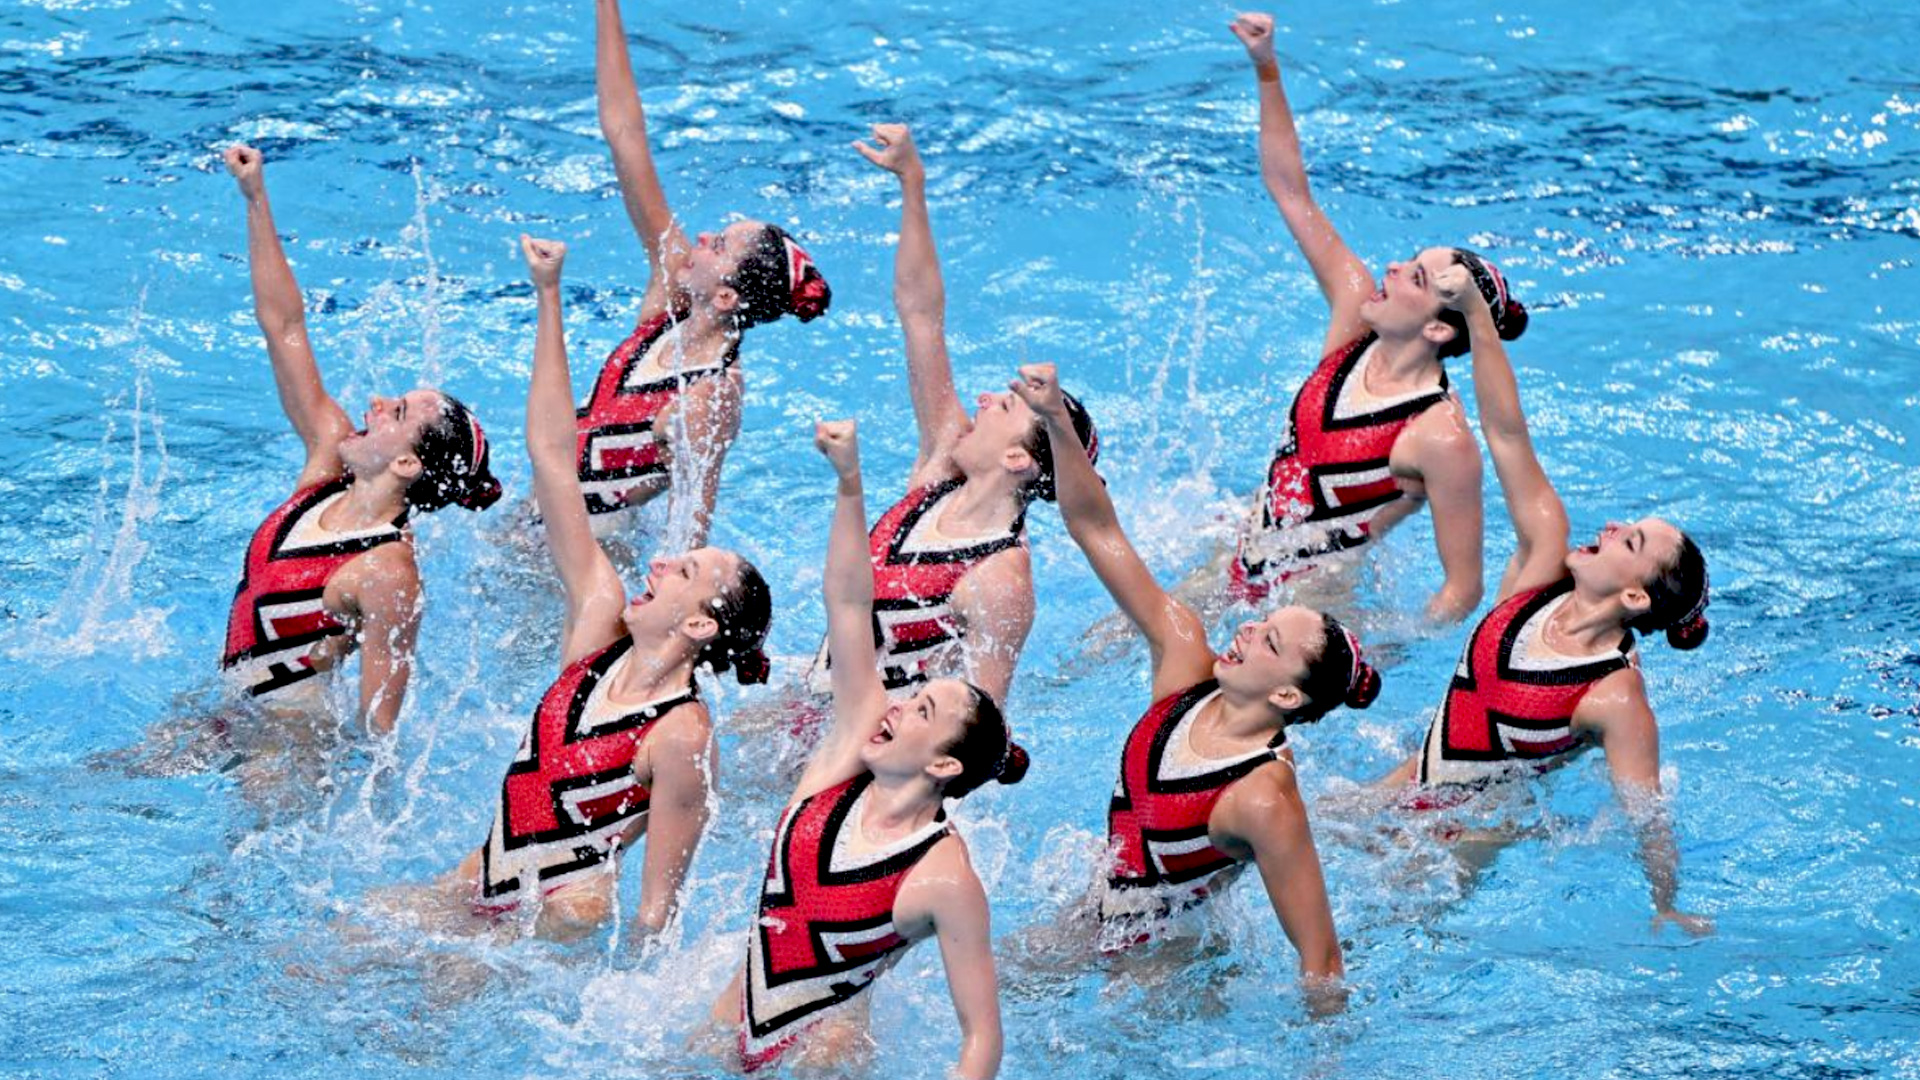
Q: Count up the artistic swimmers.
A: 8